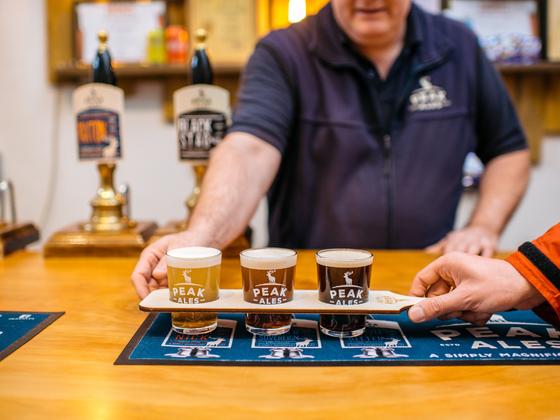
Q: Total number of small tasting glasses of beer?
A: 3